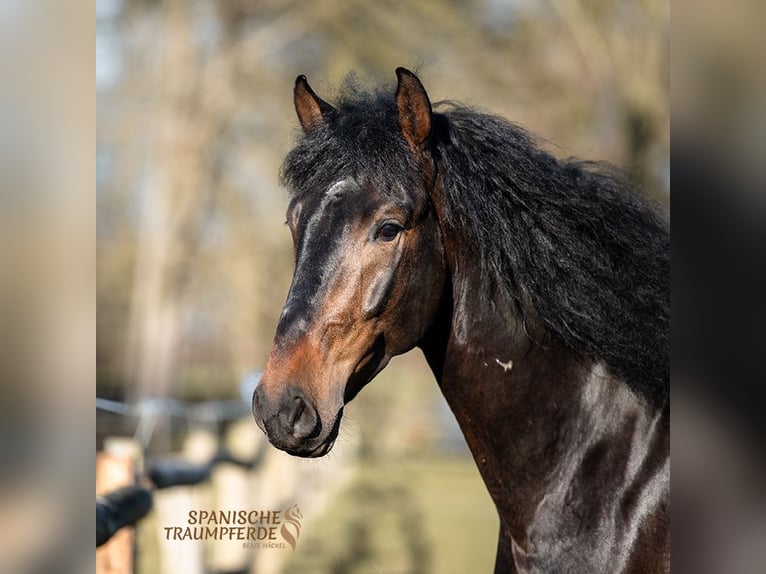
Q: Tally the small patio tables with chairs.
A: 0